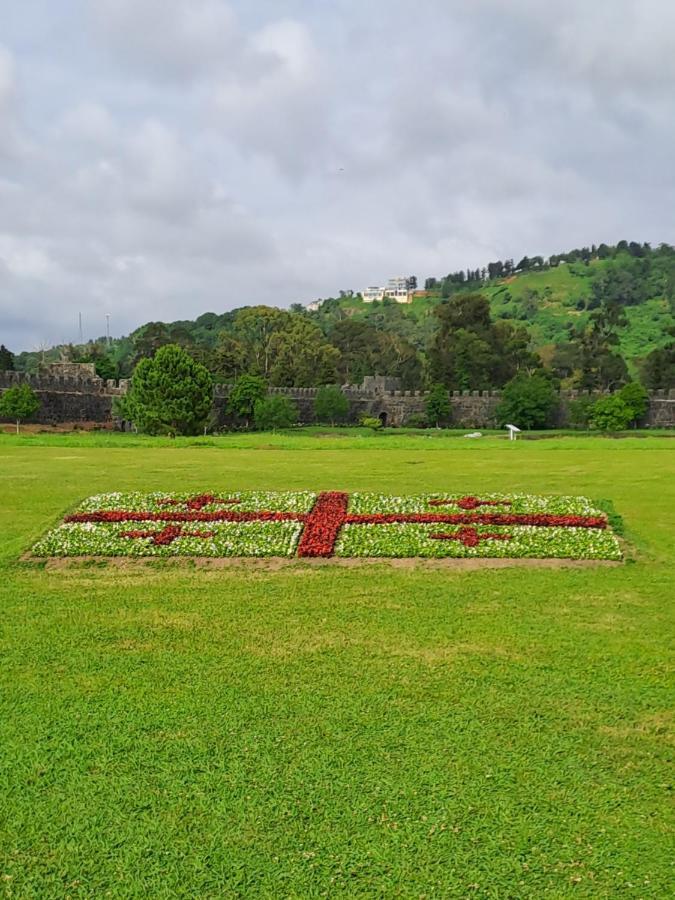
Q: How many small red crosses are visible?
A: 4